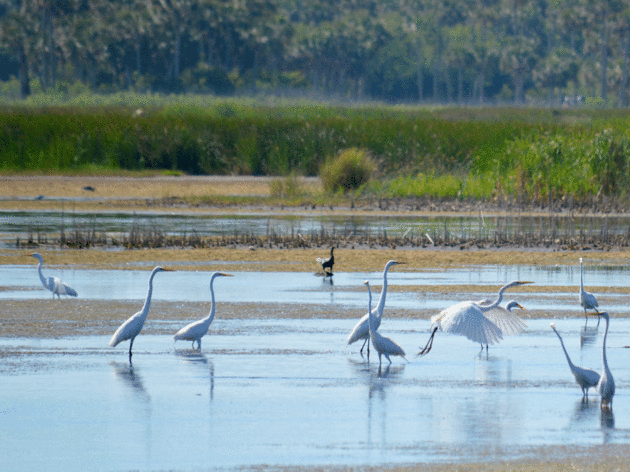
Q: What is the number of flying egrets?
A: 1